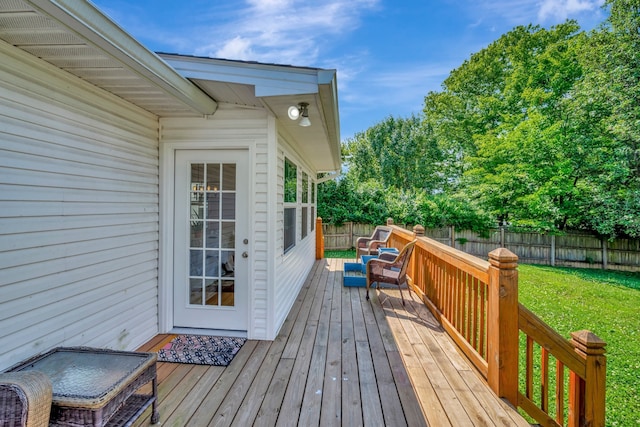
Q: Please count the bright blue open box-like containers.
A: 3